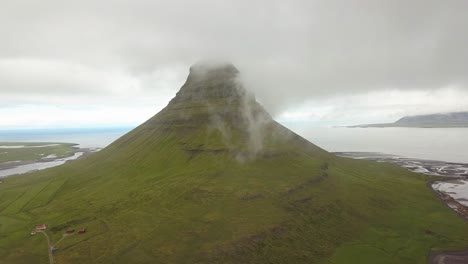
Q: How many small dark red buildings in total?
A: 2